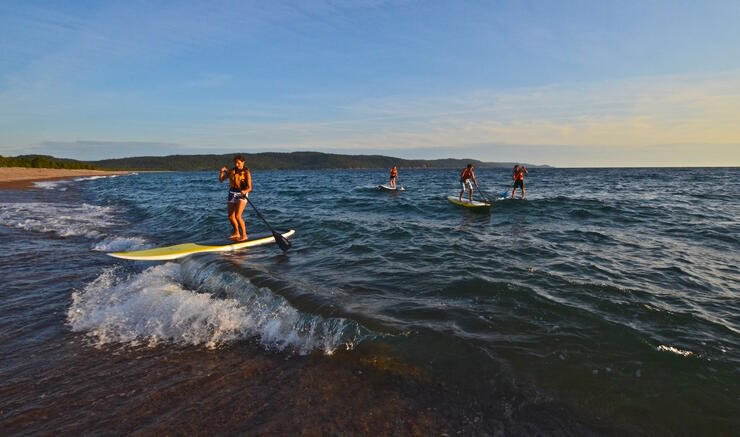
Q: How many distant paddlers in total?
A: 3